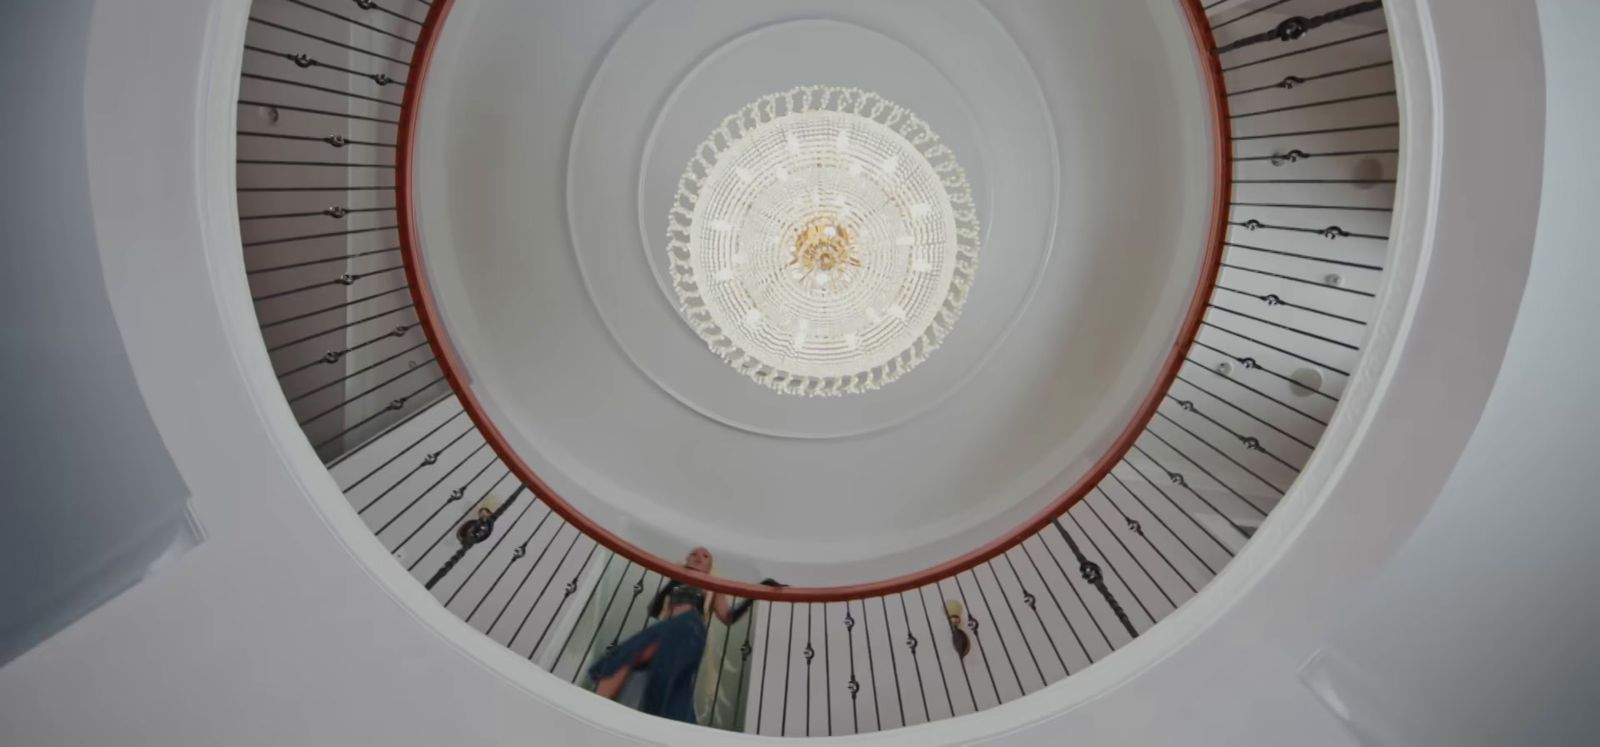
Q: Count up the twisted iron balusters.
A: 3